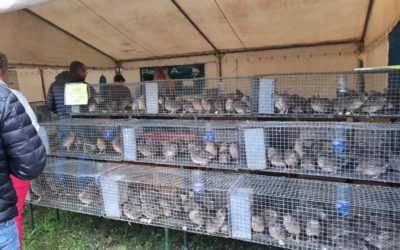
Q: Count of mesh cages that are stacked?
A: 9